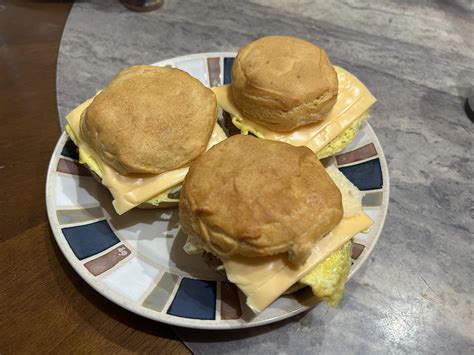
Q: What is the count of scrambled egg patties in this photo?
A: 3